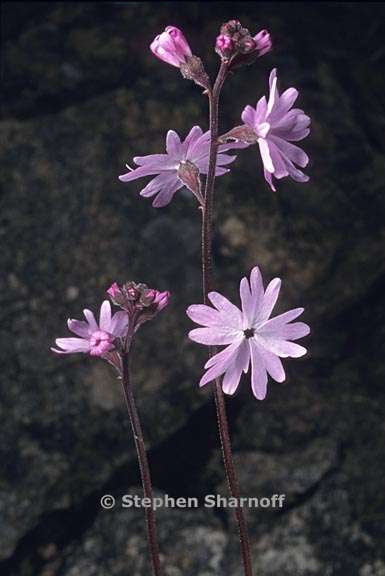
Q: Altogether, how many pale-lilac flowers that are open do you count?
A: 4